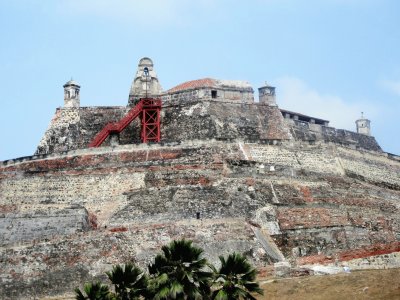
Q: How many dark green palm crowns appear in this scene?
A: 4